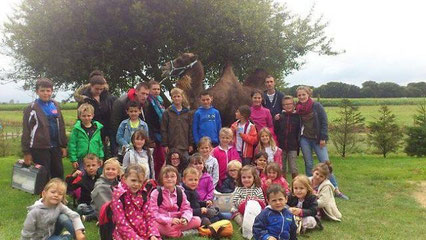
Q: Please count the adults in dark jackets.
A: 5